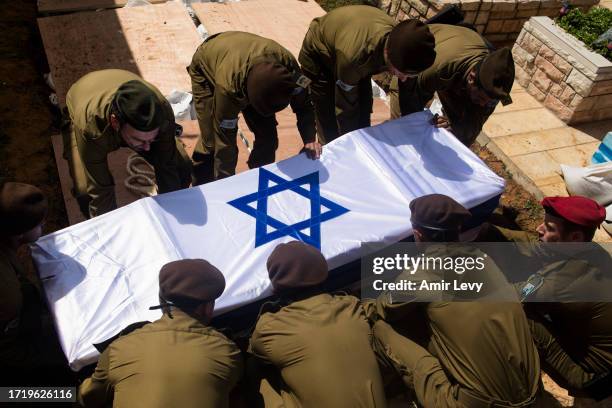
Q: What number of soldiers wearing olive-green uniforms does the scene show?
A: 9